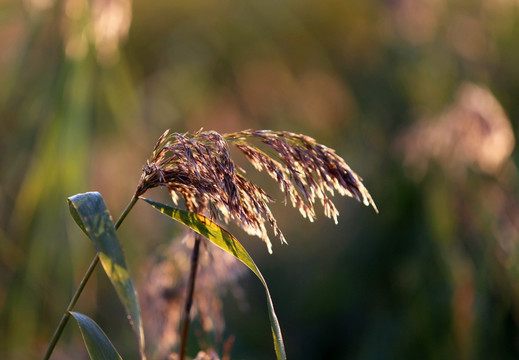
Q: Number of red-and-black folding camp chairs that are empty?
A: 0